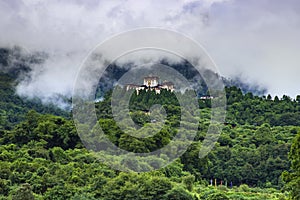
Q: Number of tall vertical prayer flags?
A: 5